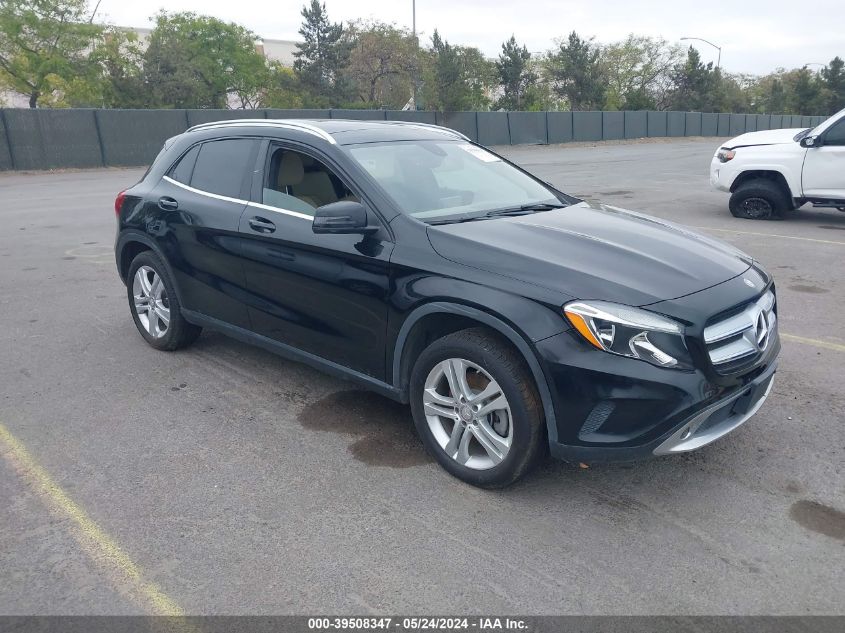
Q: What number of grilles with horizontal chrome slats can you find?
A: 1